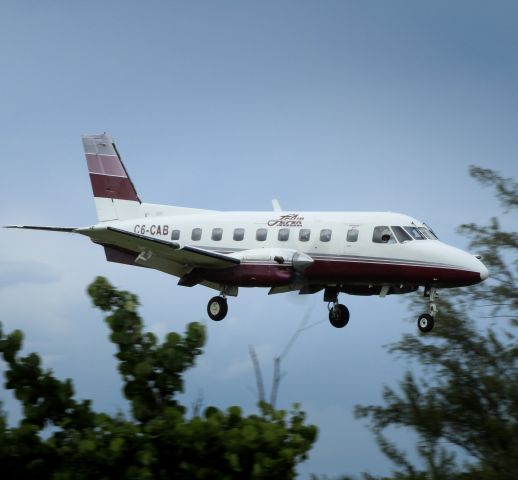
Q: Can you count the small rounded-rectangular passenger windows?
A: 9